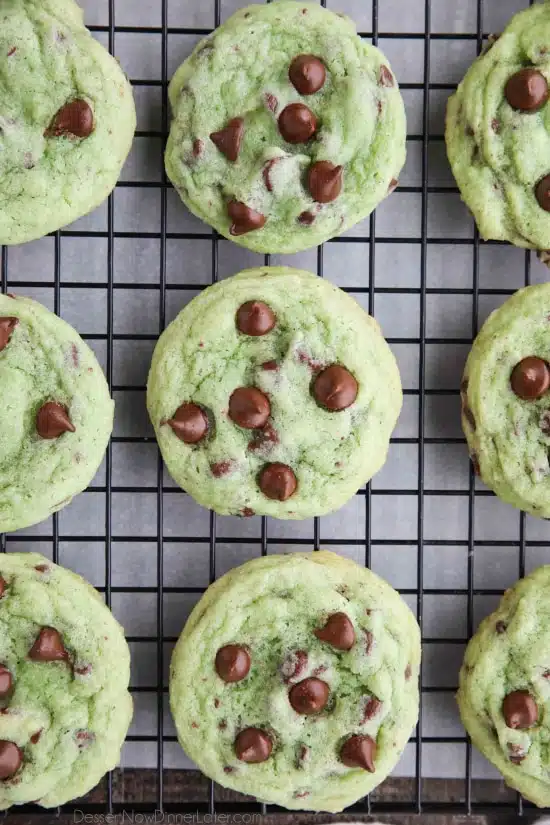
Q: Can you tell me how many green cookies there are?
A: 9